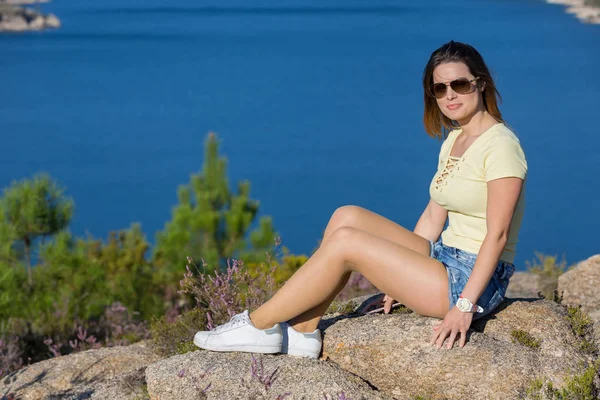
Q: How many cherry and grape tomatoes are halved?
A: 0